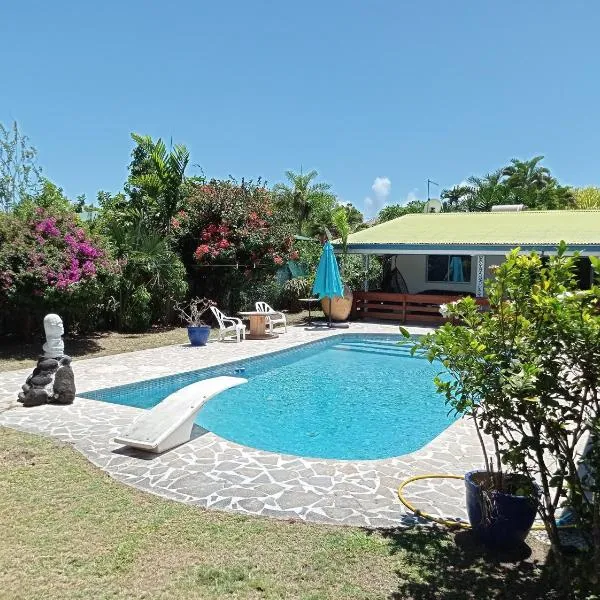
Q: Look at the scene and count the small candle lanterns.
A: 0